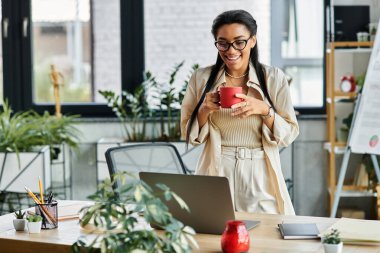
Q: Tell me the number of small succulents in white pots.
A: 3